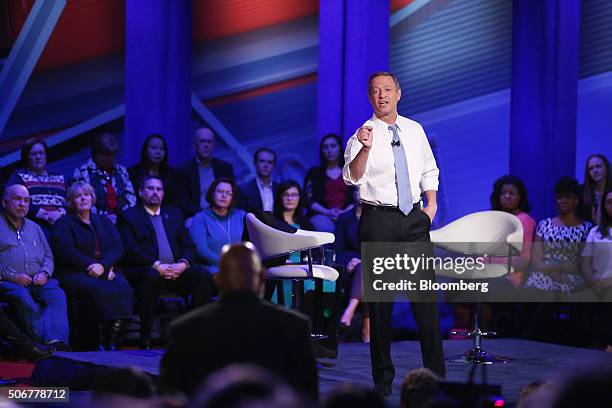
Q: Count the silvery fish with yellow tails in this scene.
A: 0